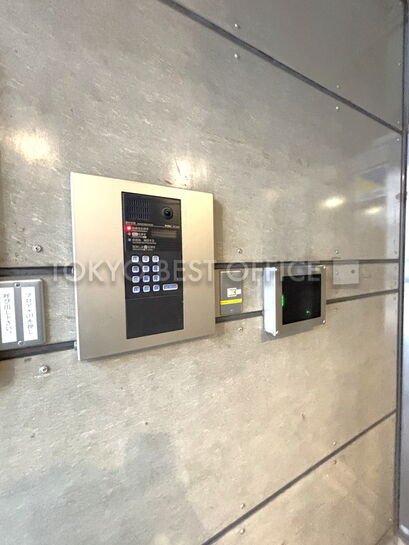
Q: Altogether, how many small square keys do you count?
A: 12